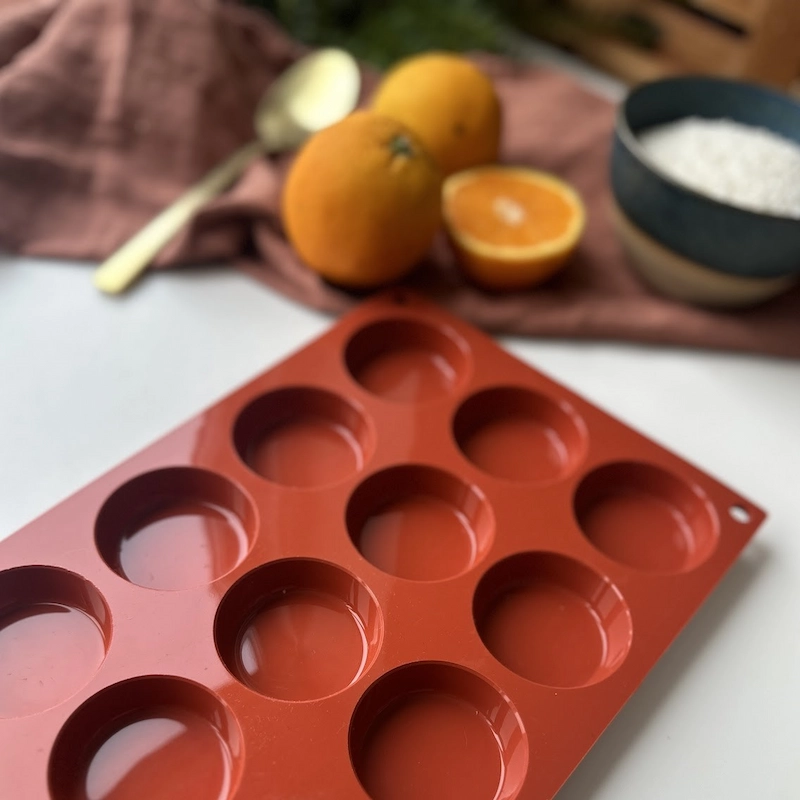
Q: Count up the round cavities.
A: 11